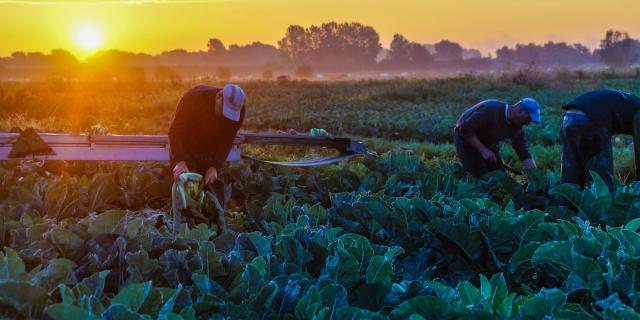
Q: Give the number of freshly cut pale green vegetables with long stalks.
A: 1